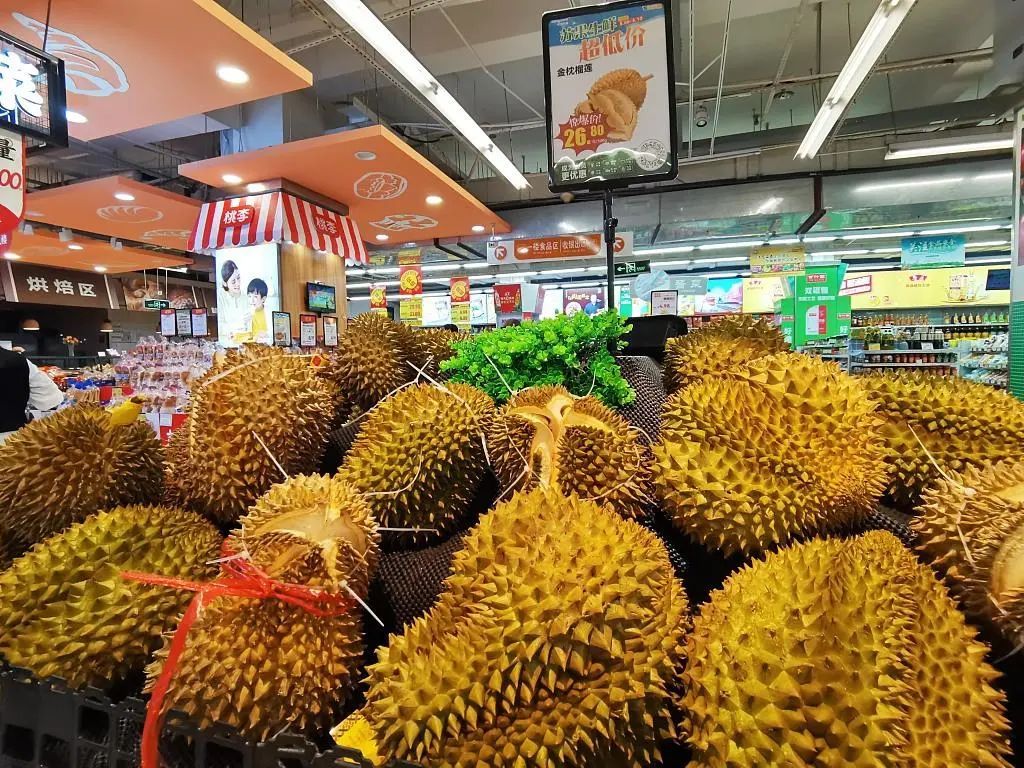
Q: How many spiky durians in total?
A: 14